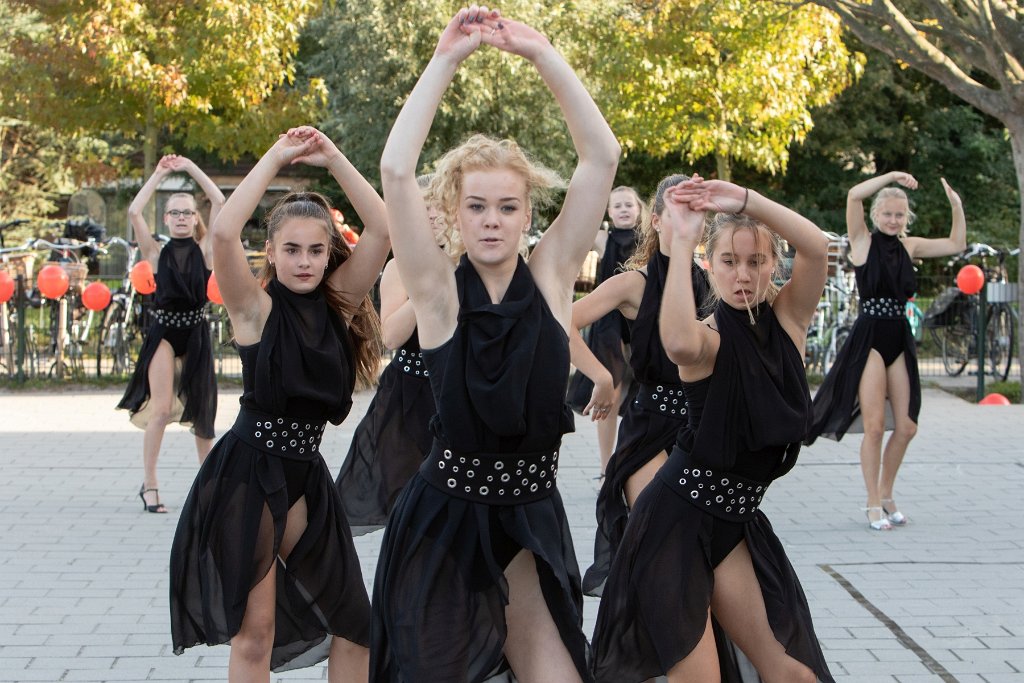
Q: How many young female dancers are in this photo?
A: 8